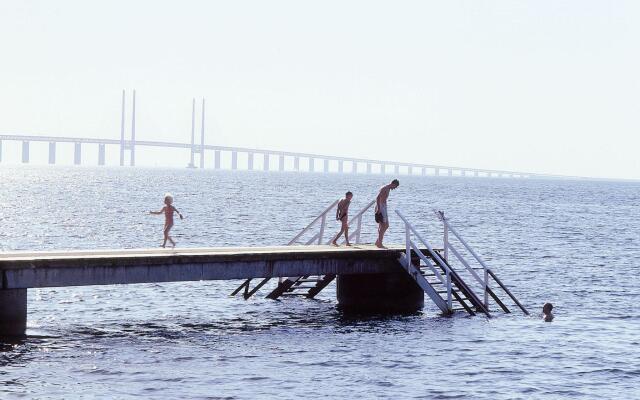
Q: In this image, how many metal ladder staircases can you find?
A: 2